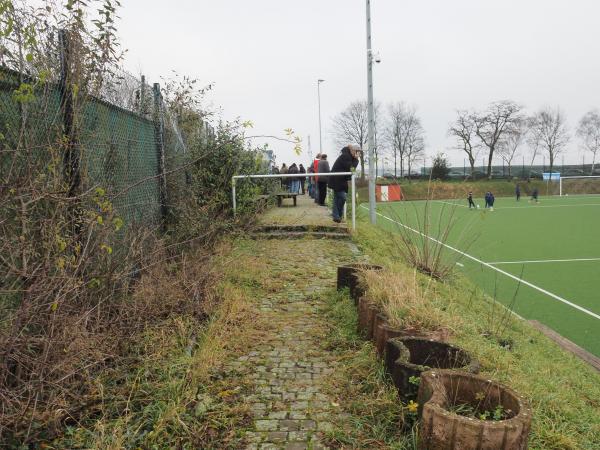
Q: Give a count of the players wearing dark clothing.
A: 5